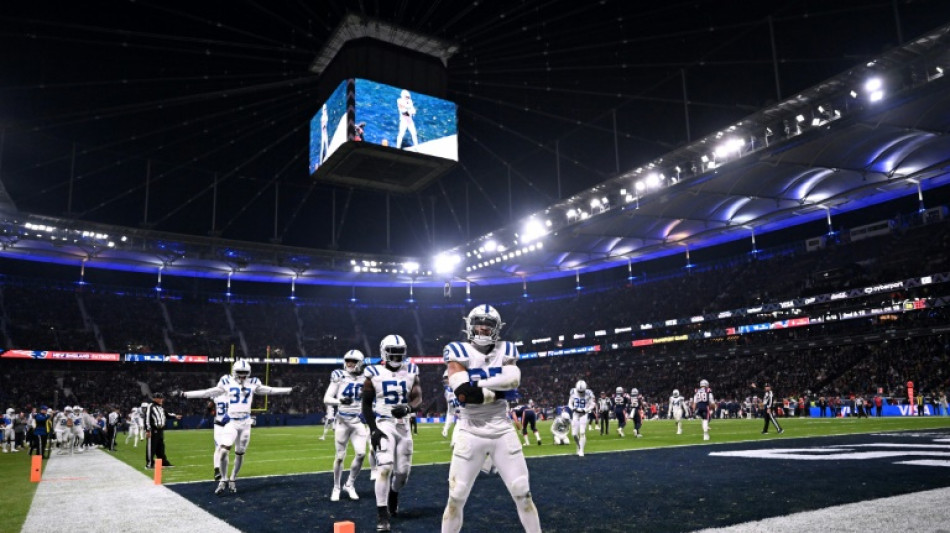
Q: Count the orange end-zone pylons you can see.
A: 3